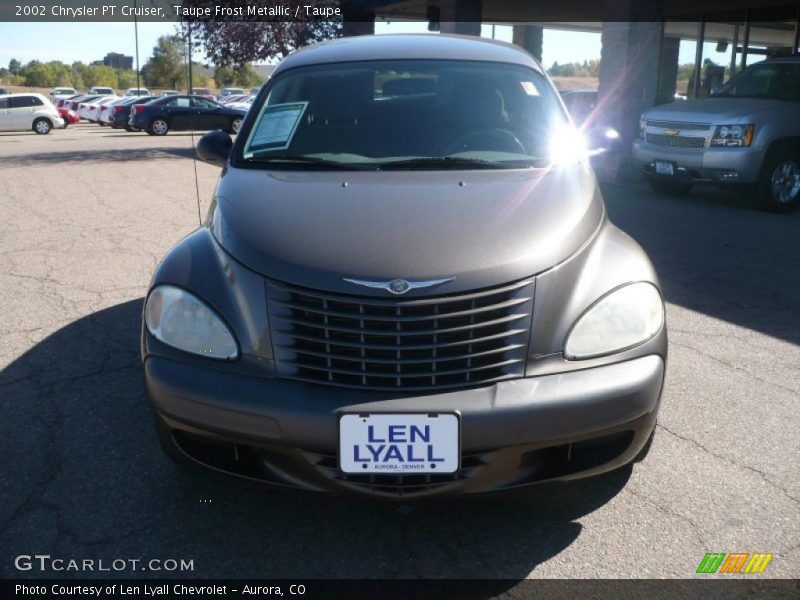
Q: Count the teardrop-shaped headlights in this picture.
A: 2